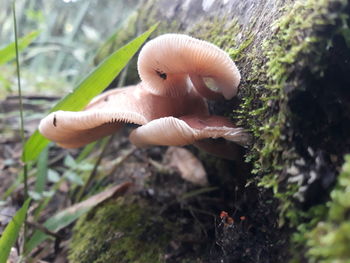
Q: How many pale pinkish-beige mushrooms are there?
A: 3